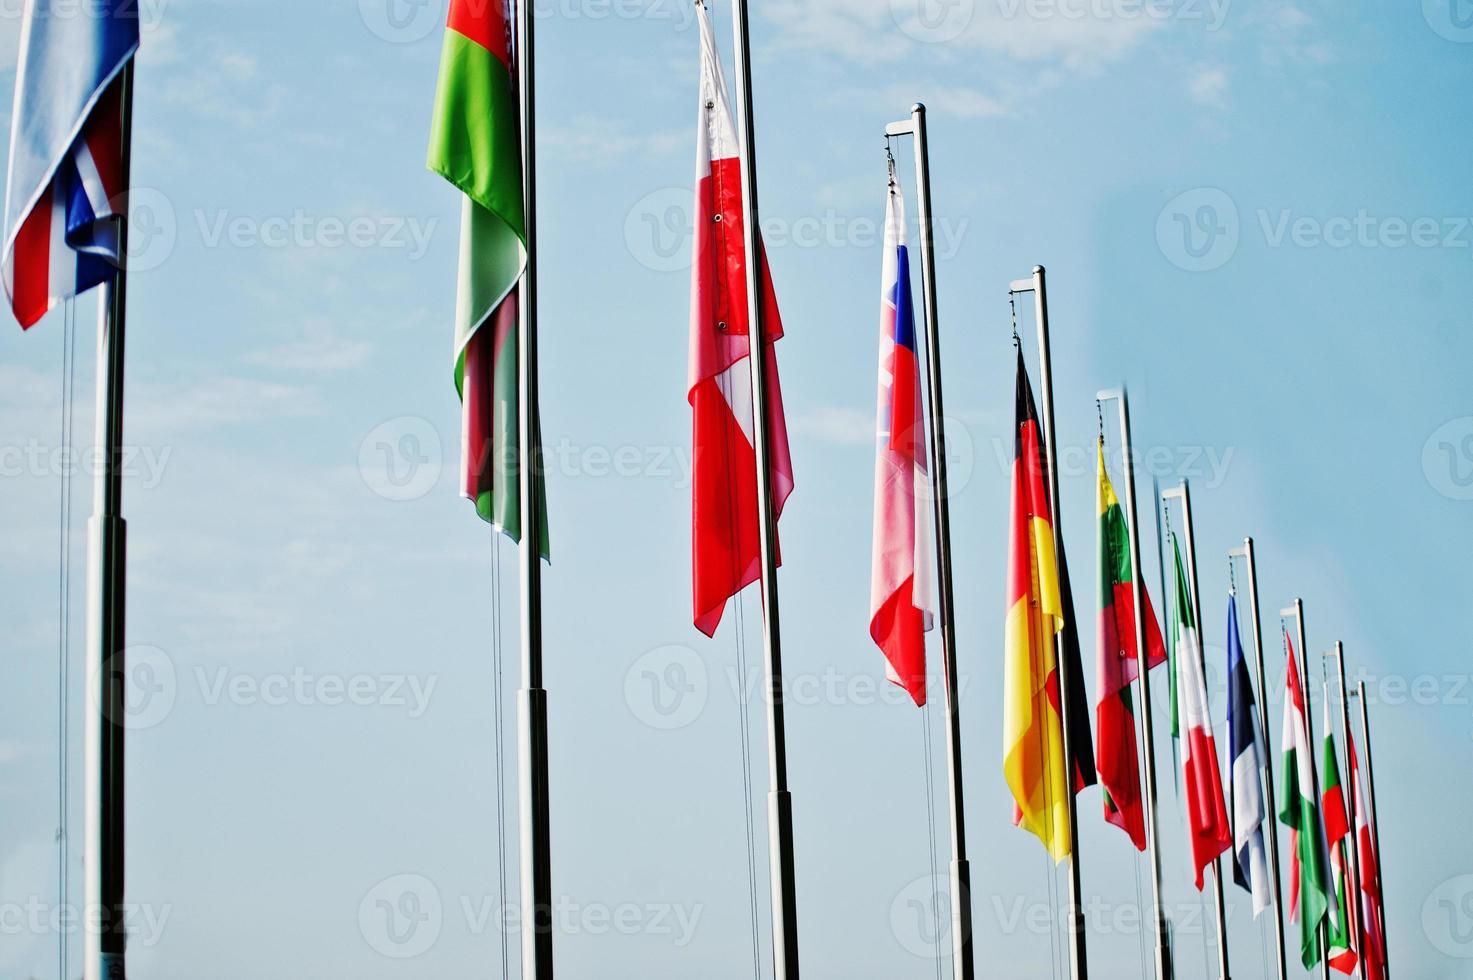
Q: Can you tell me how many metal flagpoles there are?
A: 11